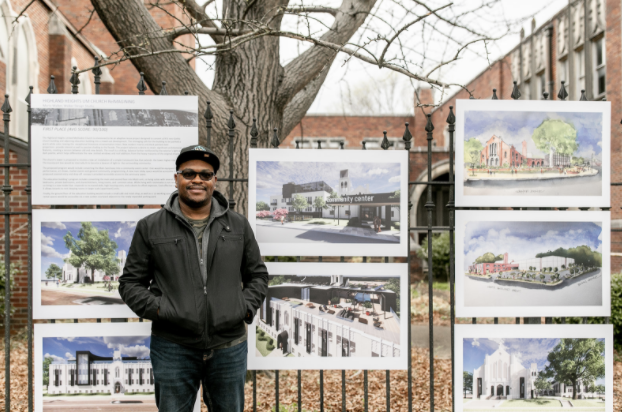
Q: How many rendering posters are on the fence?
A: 7